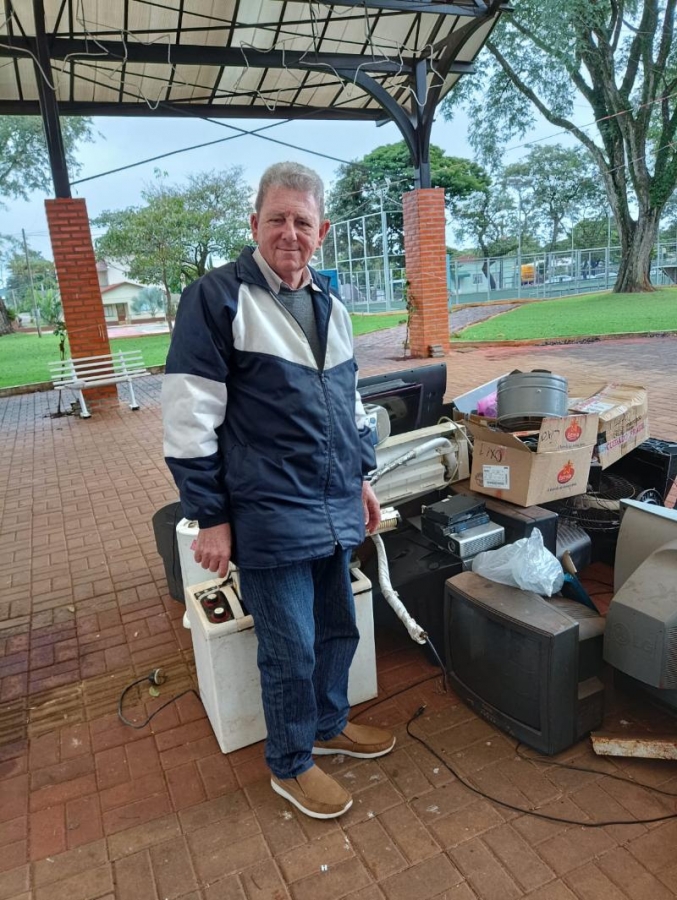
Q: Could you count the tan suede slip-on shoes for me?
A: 2